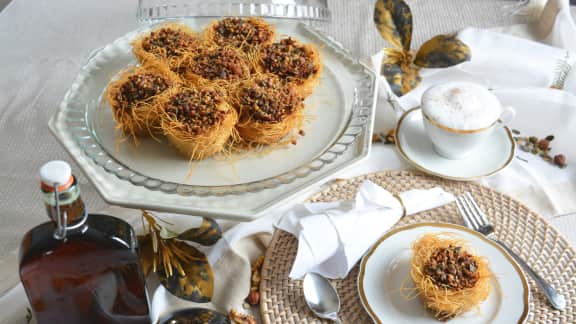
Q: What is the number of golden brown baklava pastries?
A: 8